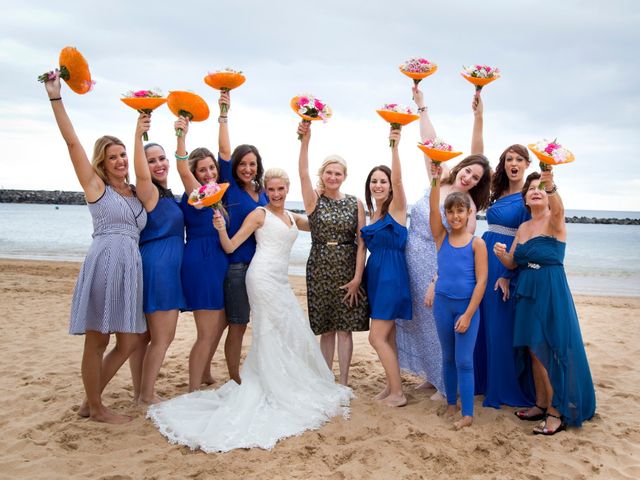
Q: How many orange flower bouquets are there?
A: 11